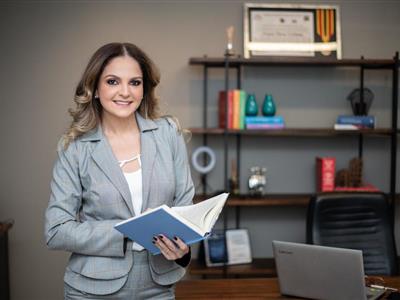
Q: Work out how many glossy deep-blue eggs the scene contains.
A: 0